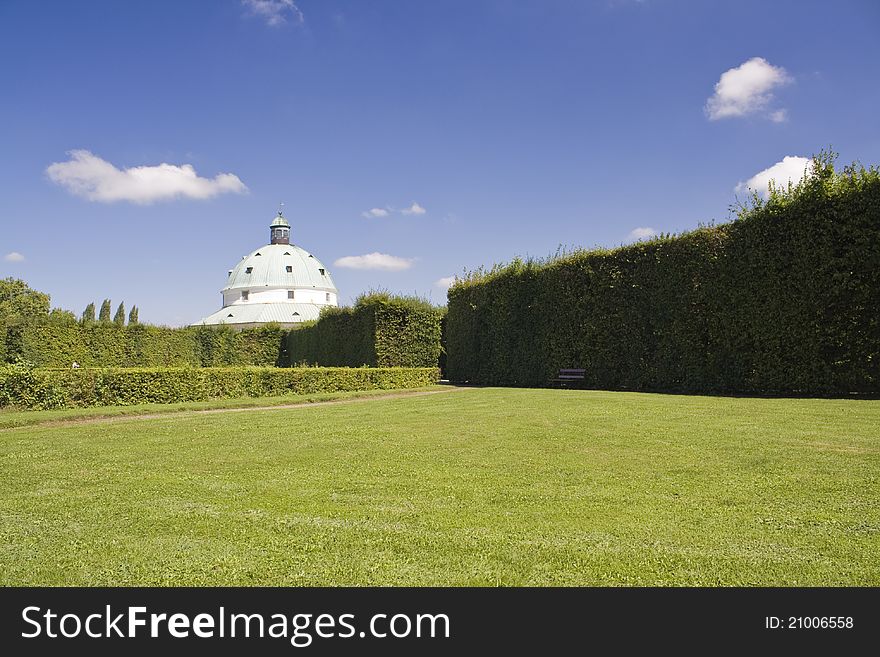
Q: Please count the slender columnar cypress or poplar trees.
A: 4